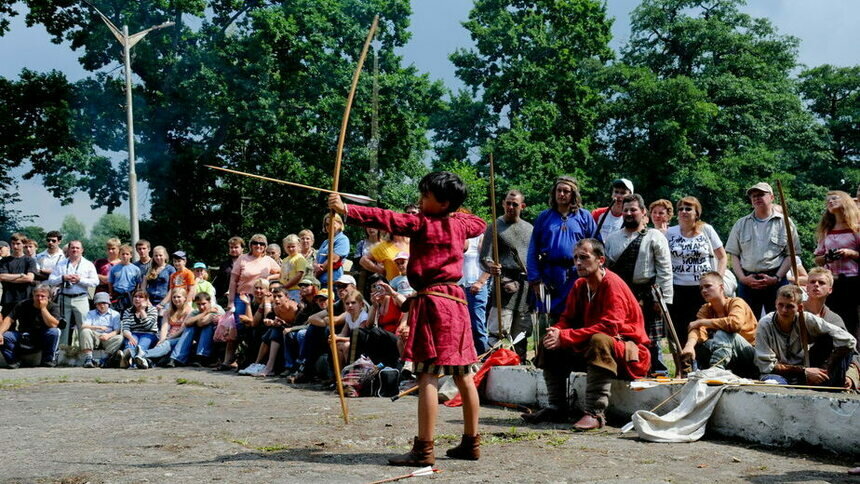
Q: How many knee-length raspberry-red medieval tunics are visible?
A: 1